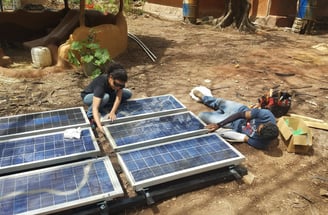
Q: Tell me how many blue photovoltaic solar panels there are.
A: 6